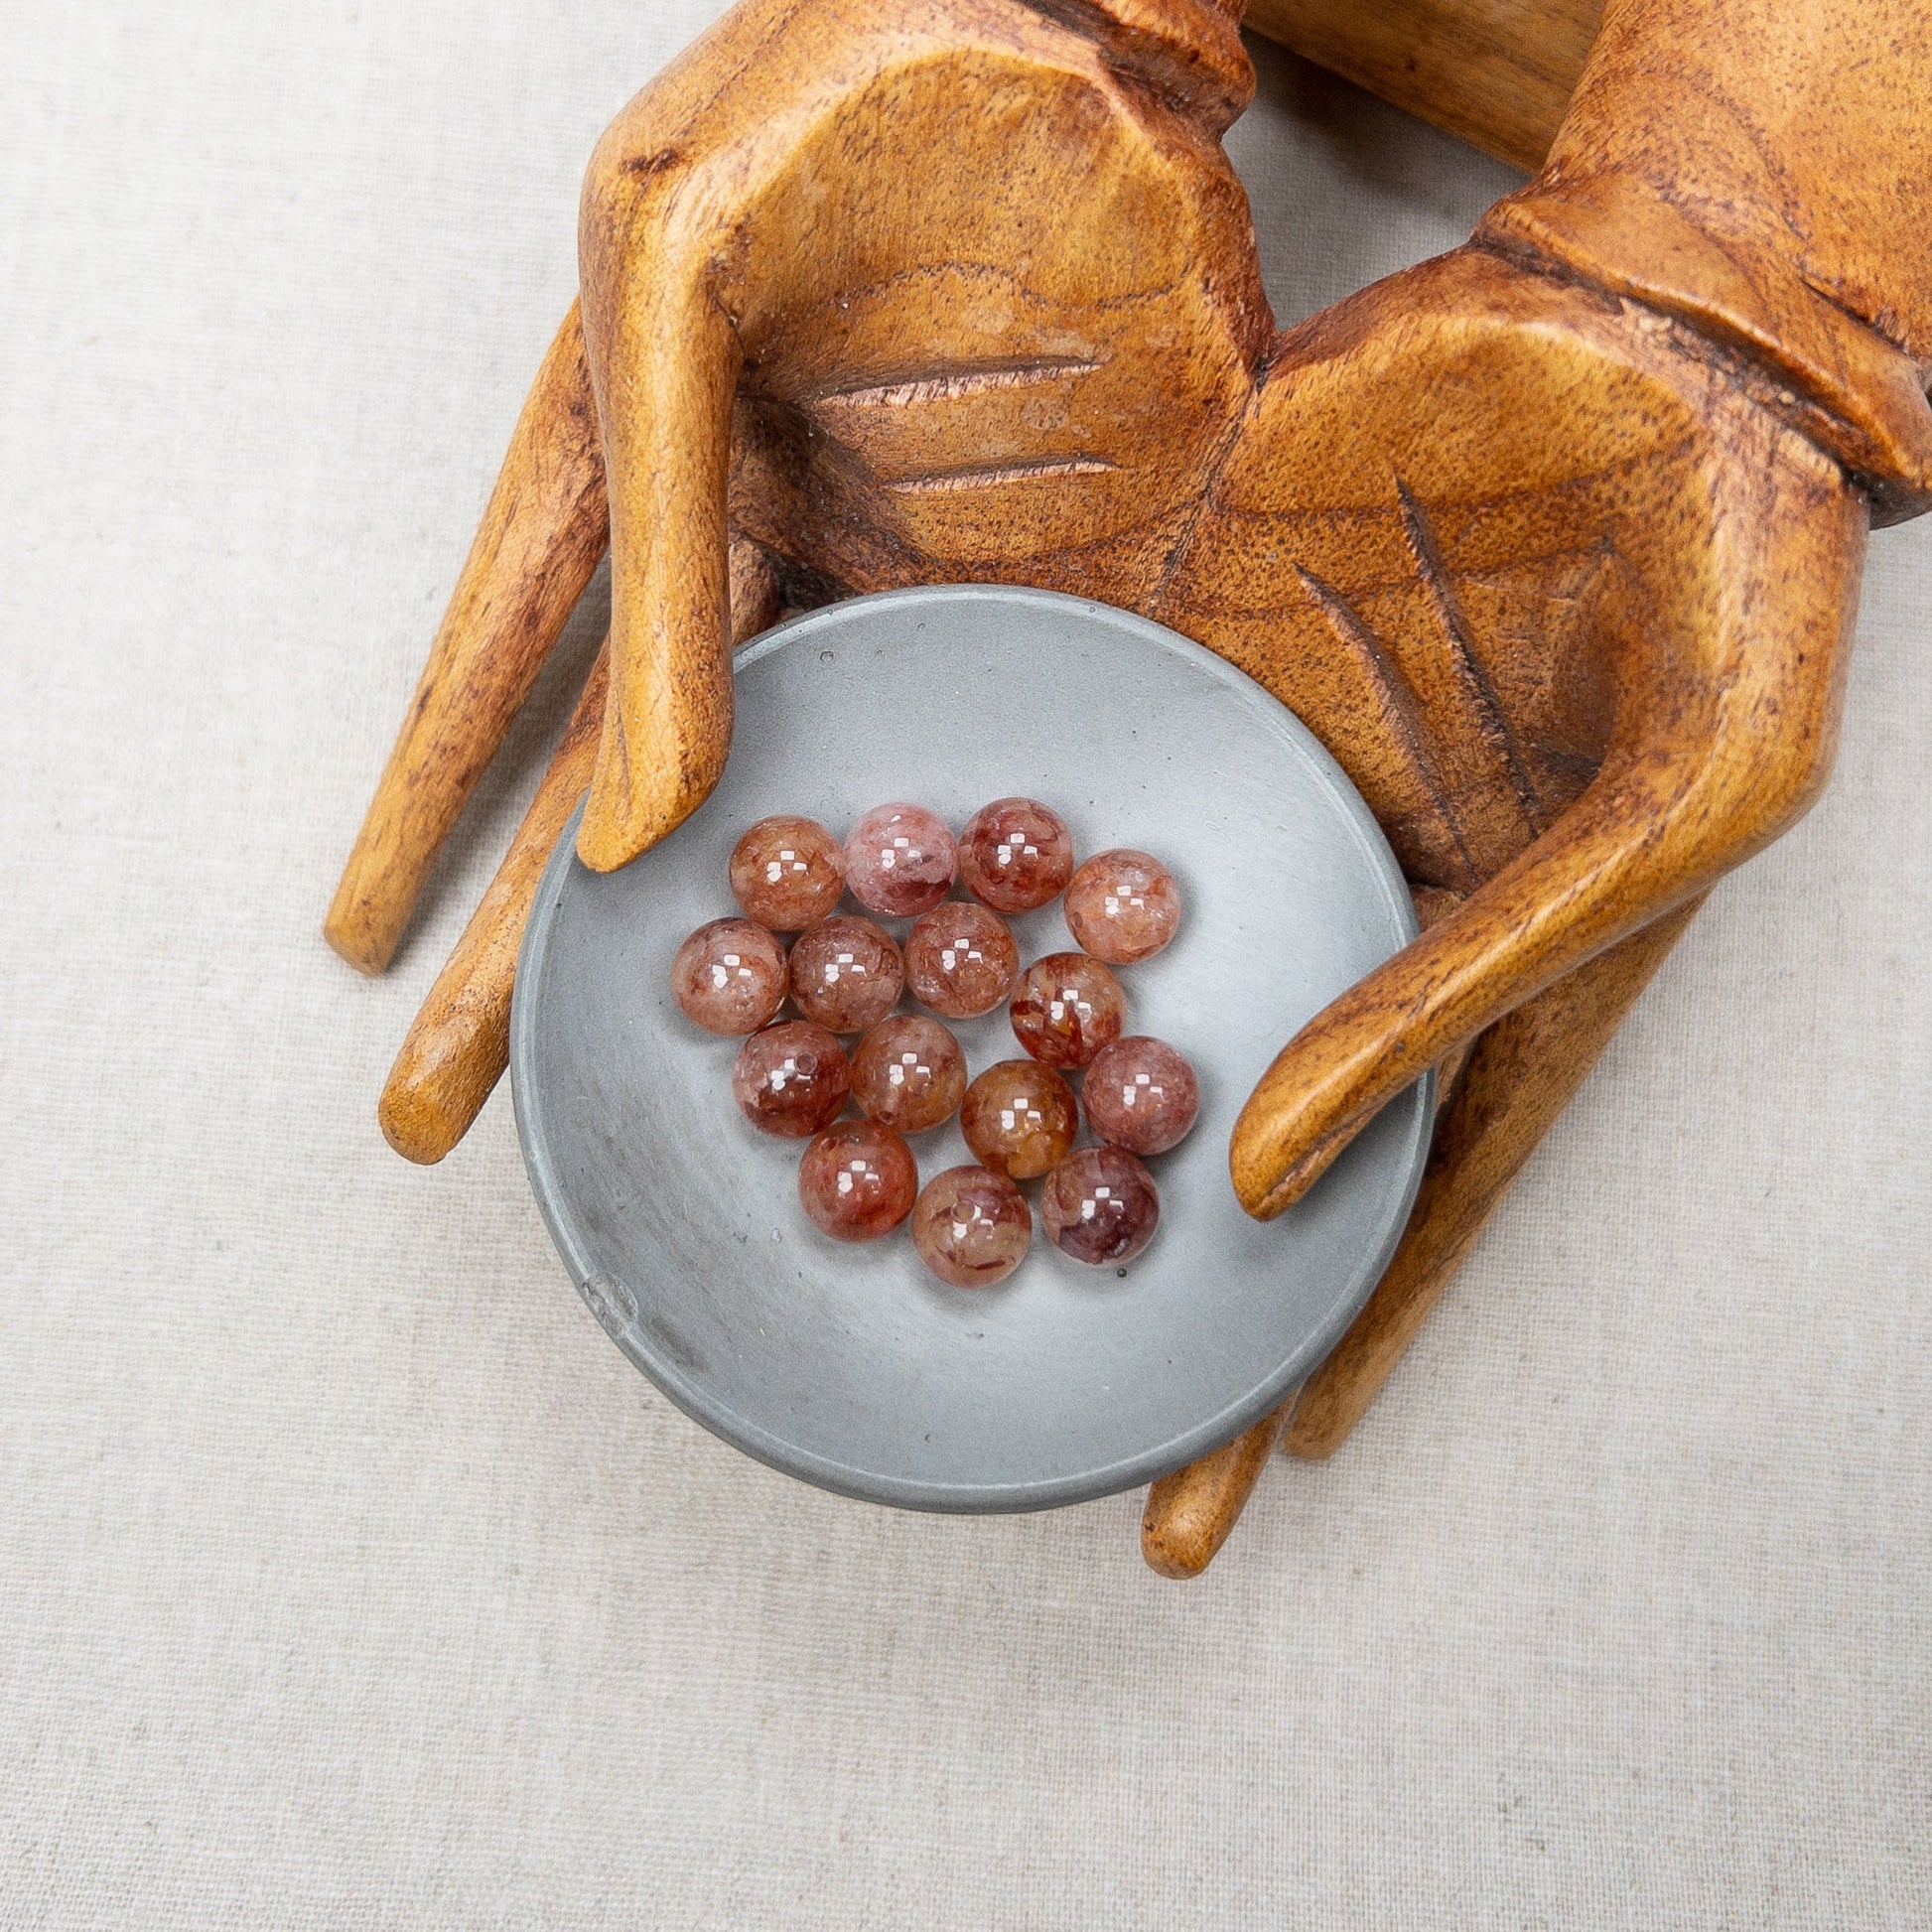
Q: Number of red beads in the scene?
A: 15